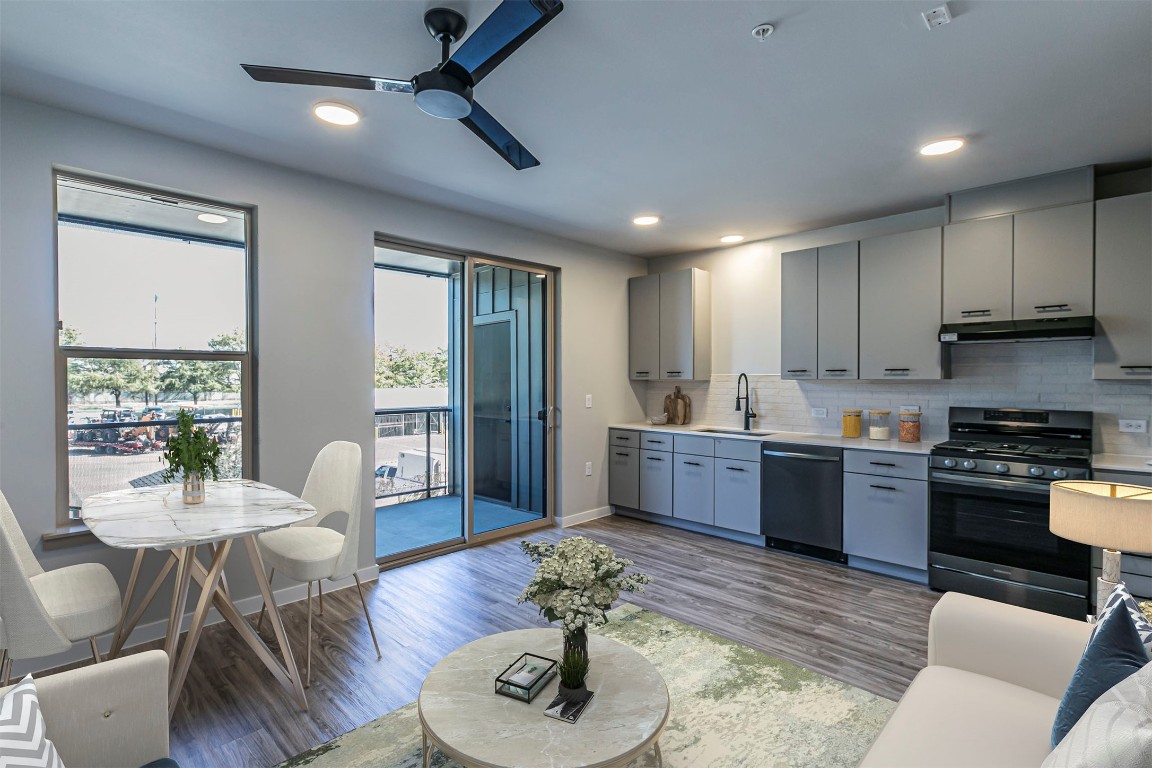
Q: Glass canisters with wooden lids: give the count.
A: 3